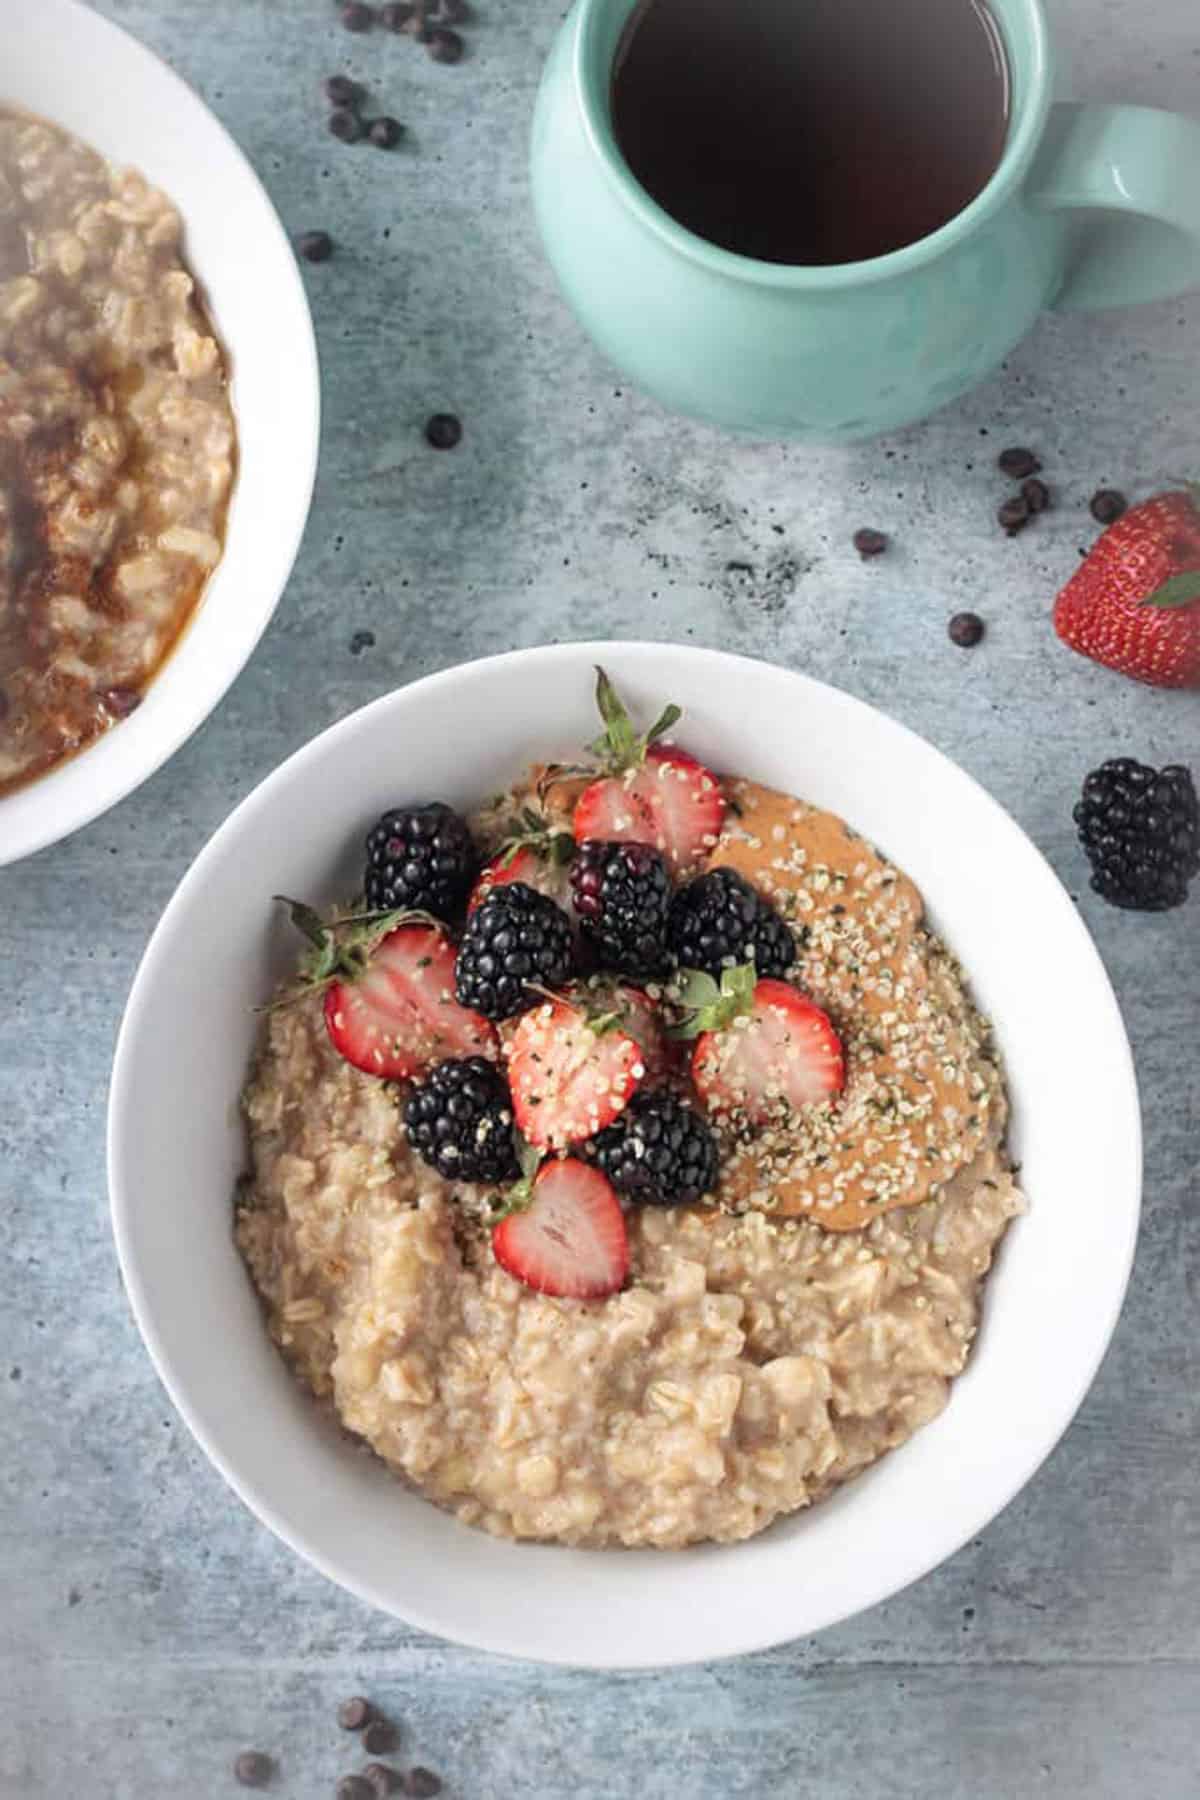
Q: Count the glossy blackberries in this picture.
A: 7